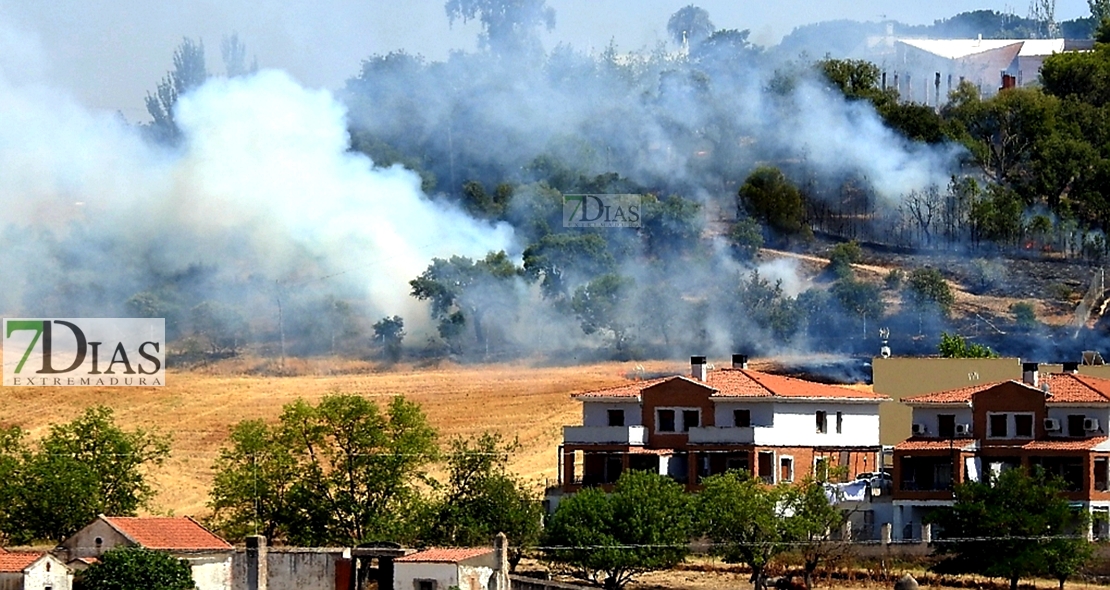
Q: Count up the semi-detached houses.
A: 2